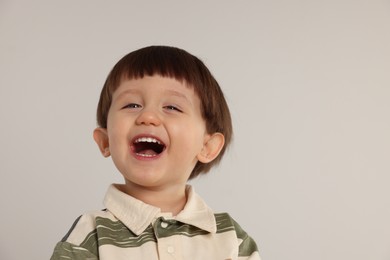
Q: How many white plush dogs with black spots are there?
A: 0